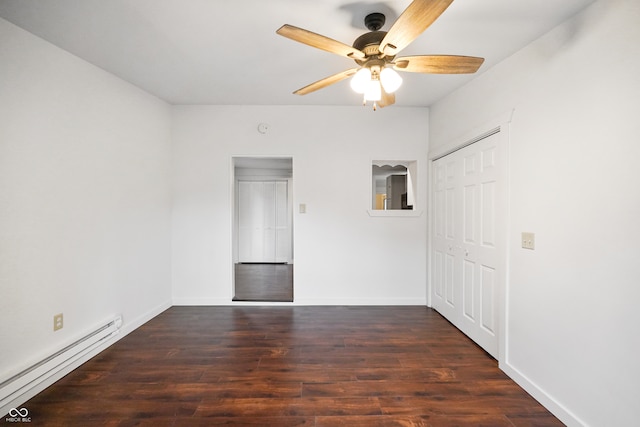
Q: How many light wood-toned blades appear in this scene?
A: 5